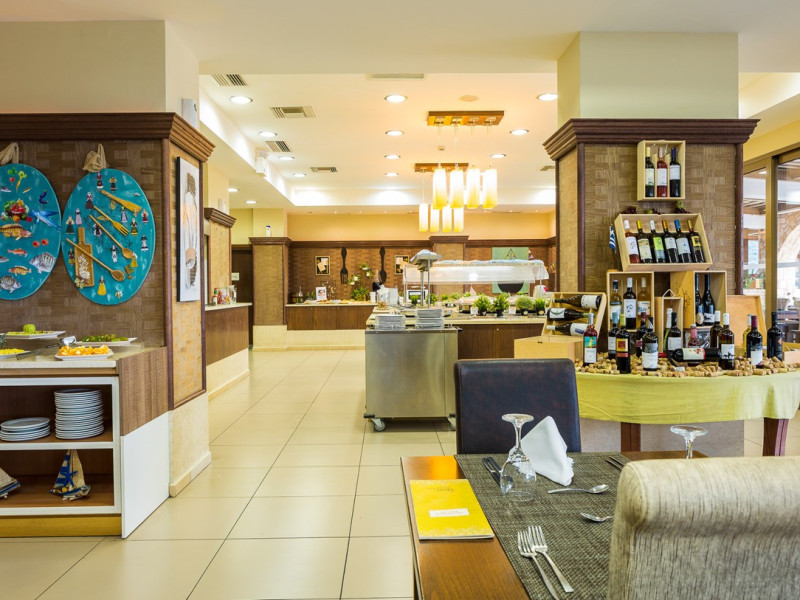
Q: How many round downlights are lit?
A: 13